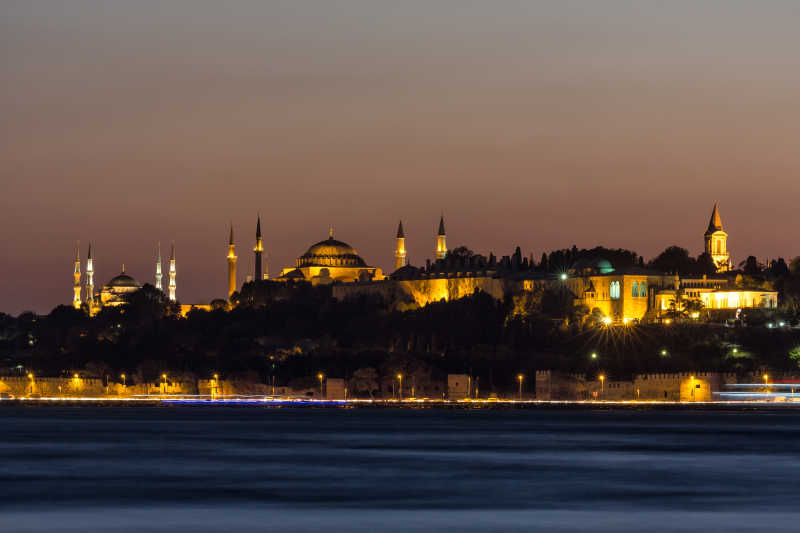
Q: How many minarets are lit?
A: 8